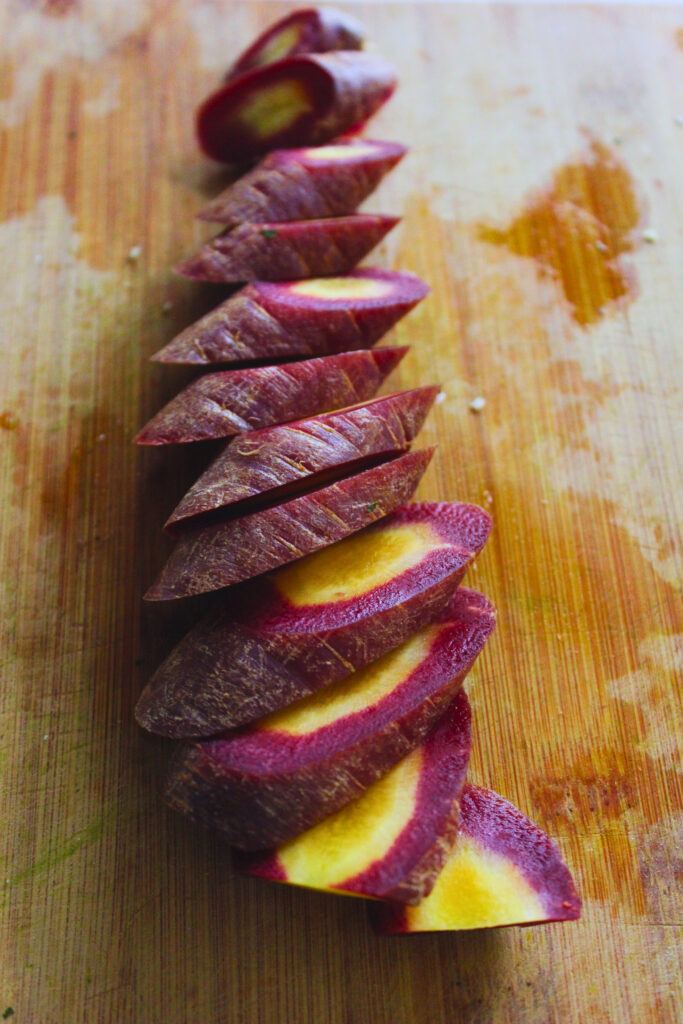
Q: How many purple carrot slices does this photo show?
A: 12